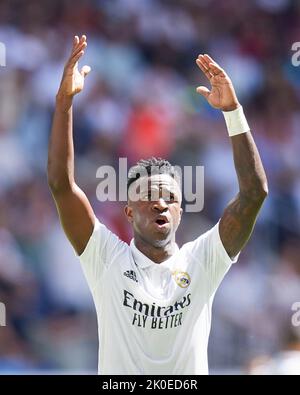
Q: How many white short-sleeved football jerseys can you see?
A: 1